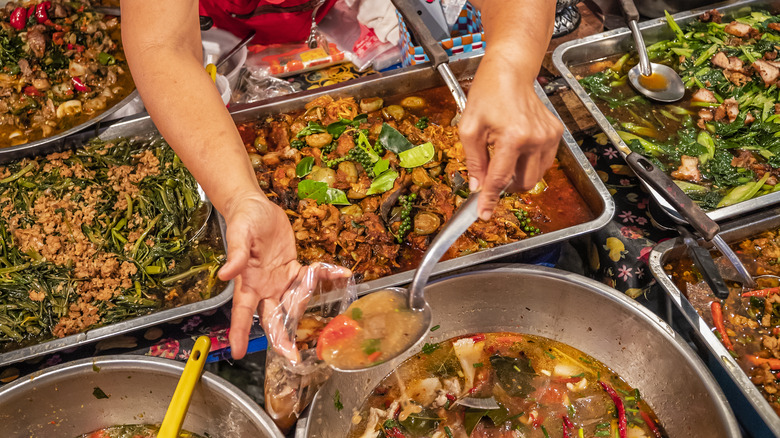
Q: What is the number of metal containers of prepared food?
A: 7